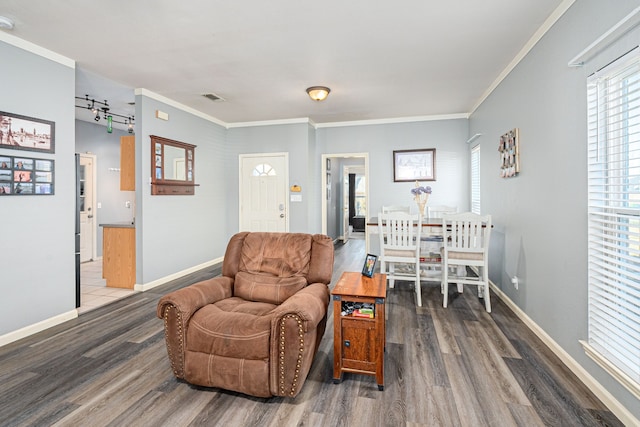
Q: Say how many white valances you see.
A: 2